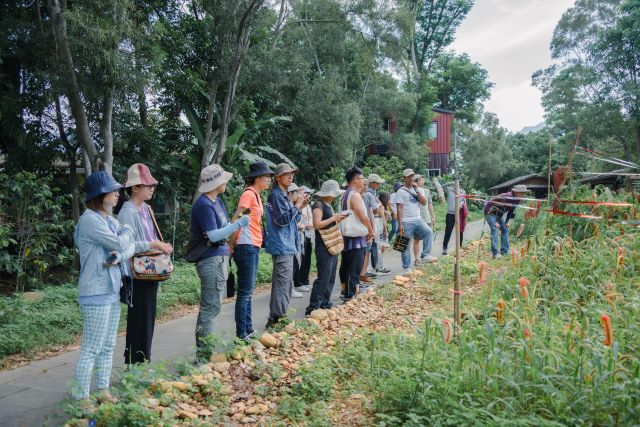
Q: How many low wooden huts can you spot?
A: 2